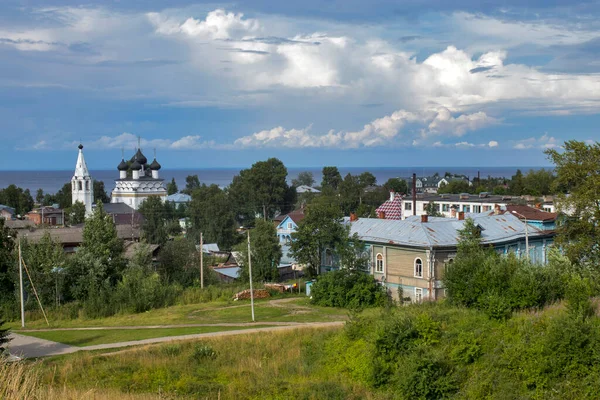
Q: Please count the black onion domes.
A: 5